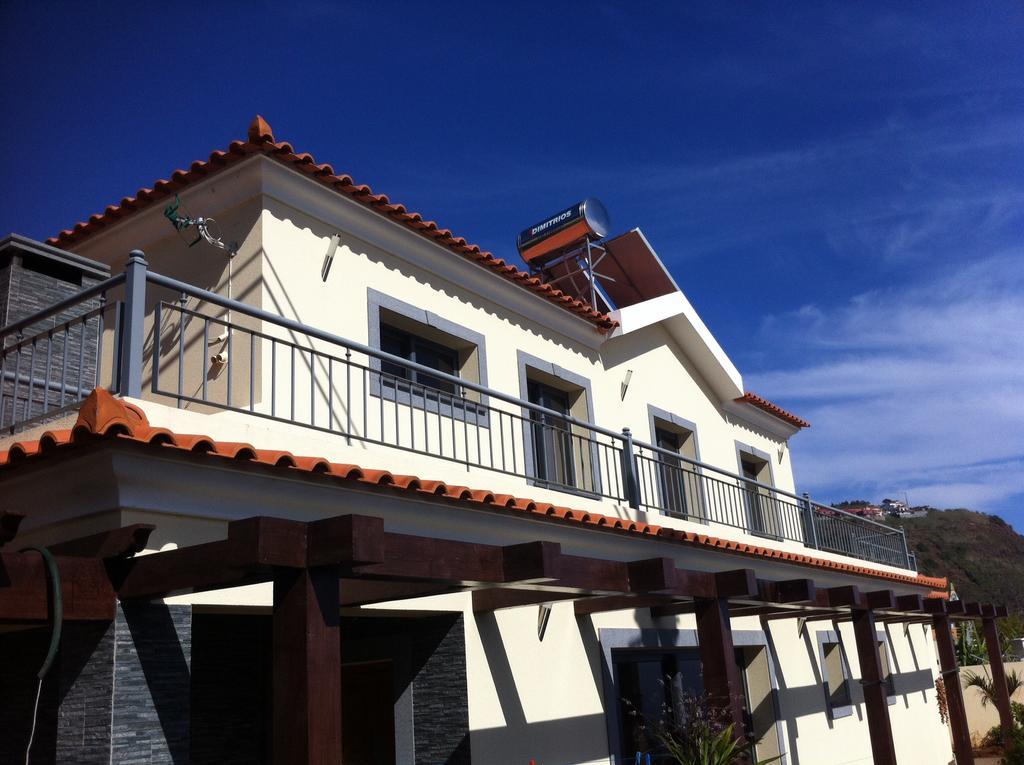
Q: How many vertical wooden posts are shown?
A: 5